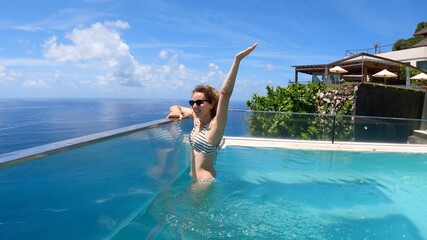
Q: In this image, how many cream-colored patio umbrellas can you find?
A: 3